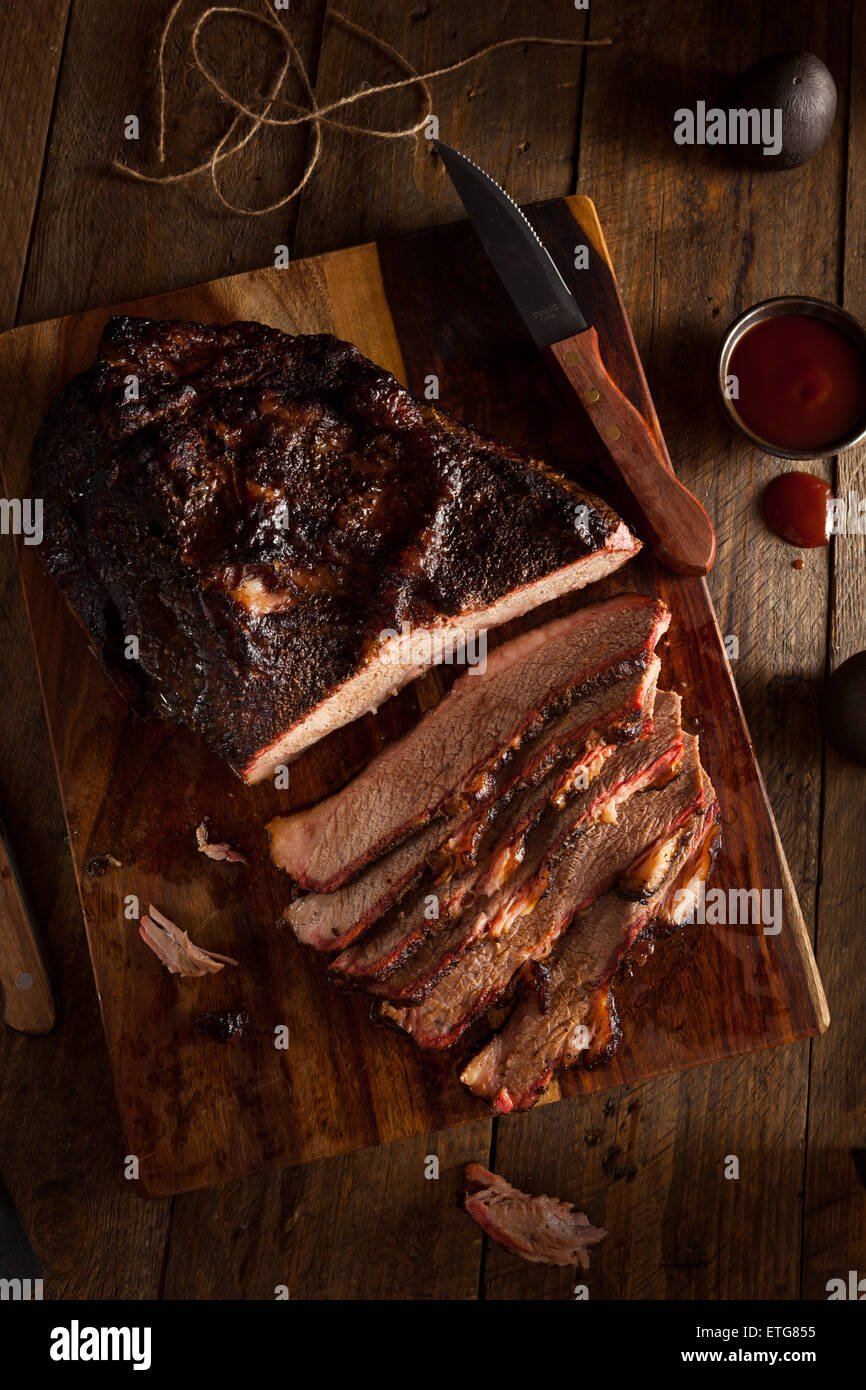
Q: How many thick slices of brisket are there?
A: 6